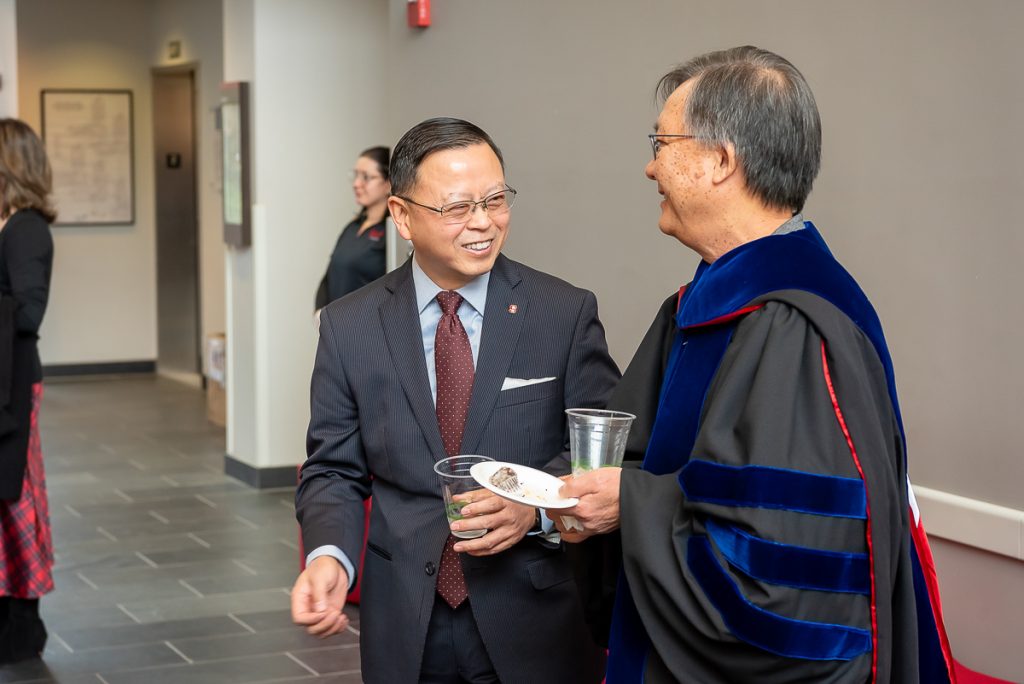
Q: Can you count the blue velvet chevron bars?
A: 3